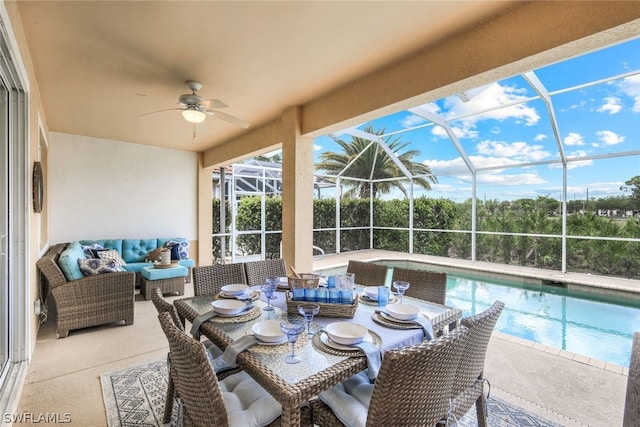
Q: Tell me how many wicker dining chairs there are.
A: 8